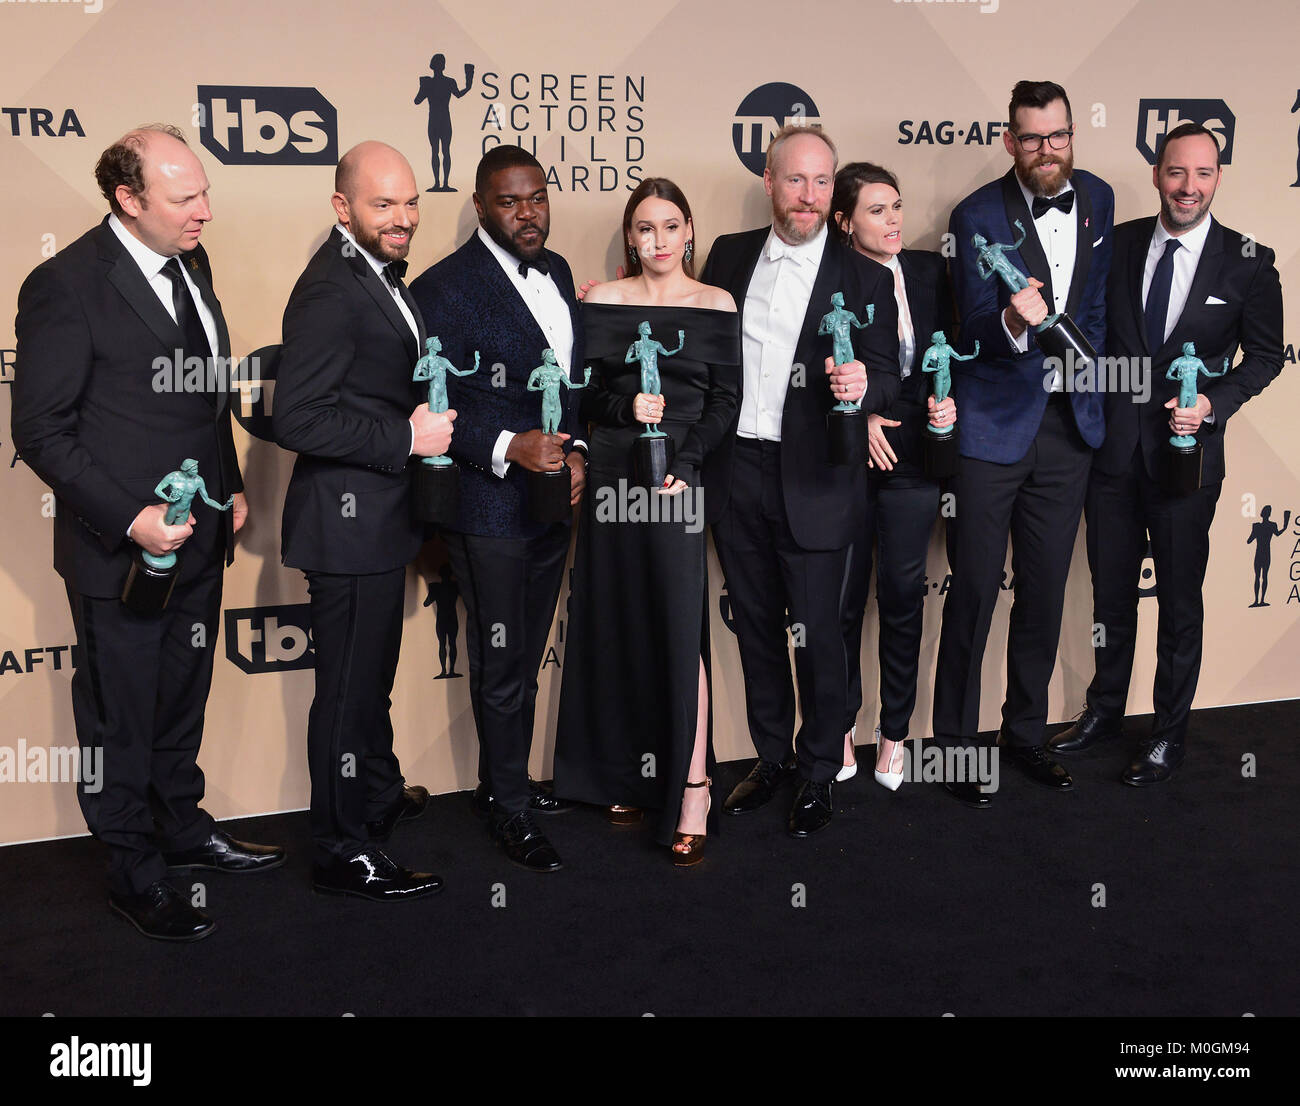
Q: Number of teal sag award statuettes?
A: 8